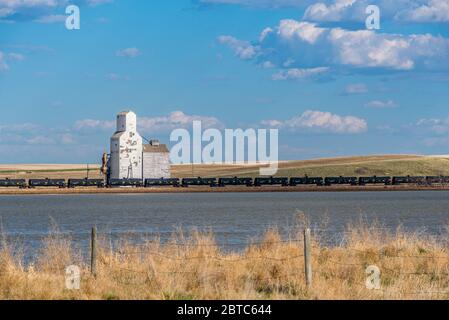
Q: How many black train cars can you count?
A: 13